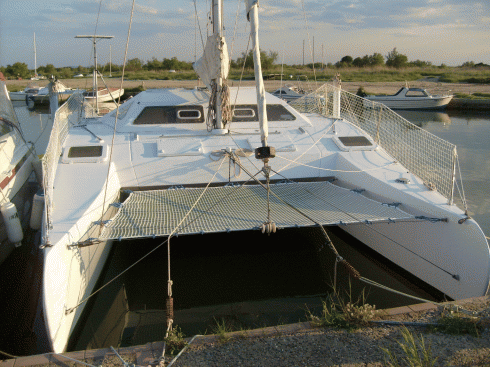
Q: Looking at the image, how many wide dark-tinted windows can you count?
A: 2